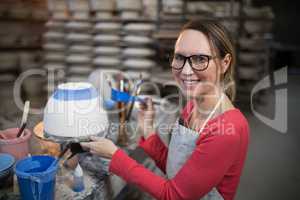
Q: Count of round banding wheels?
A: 1